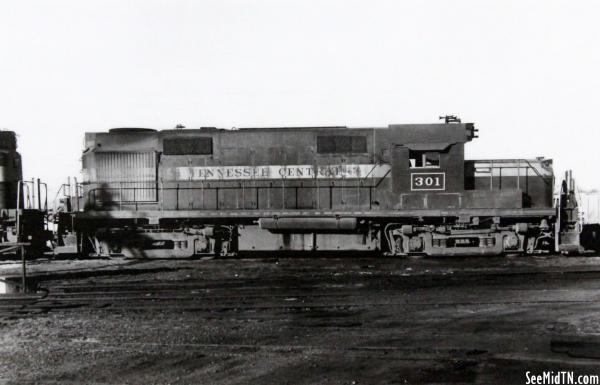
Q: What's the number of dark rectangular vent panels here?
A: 2